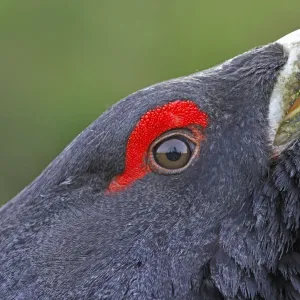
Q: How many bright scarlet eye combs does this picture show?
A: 1